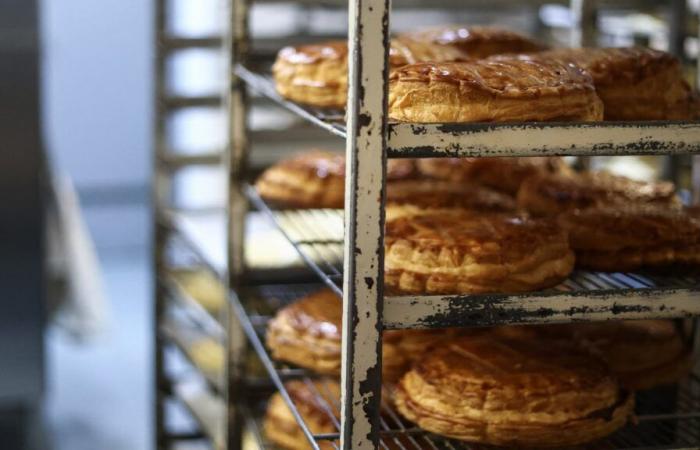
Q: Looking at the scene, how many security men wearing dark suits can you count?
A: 0